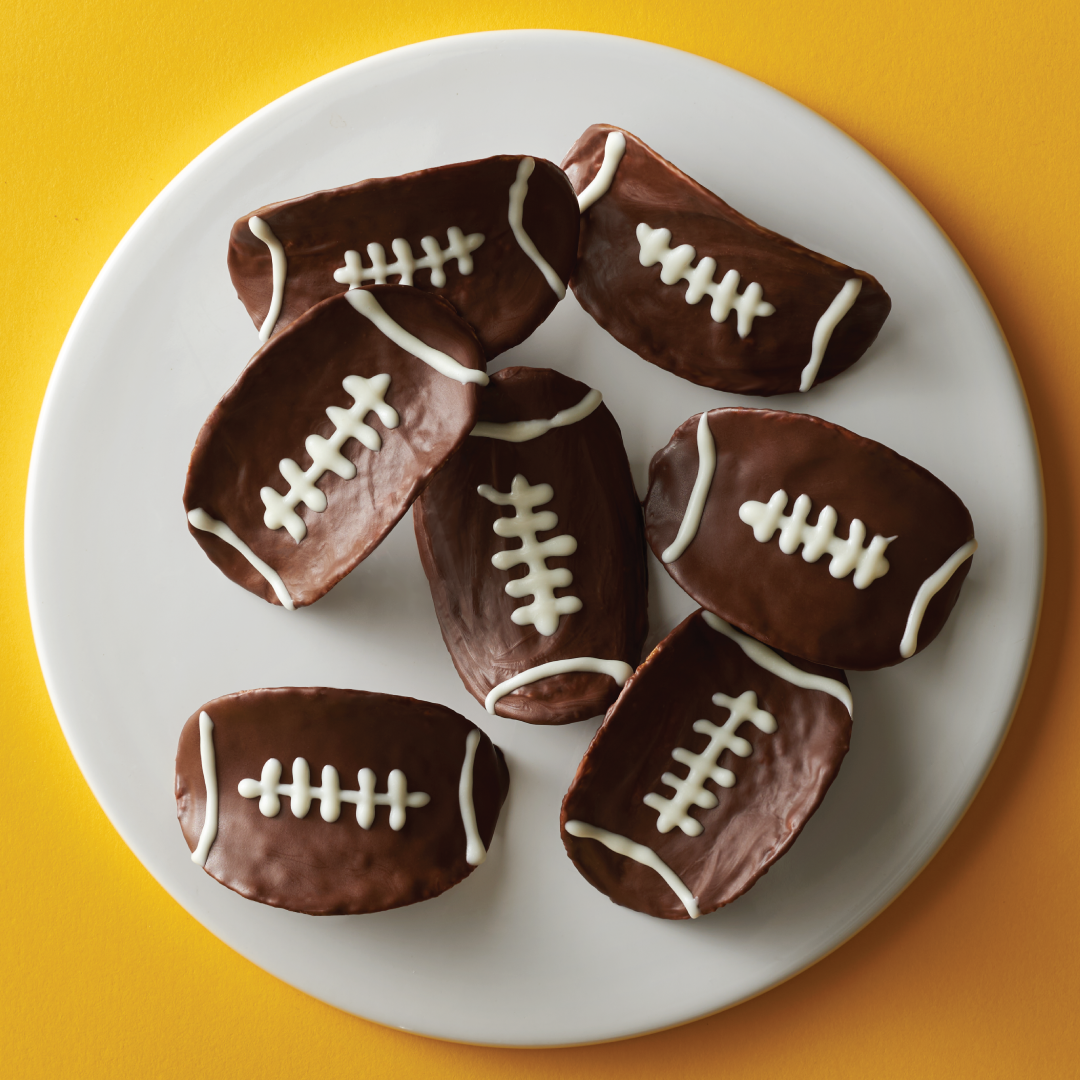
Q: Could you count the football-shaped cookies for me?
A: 7